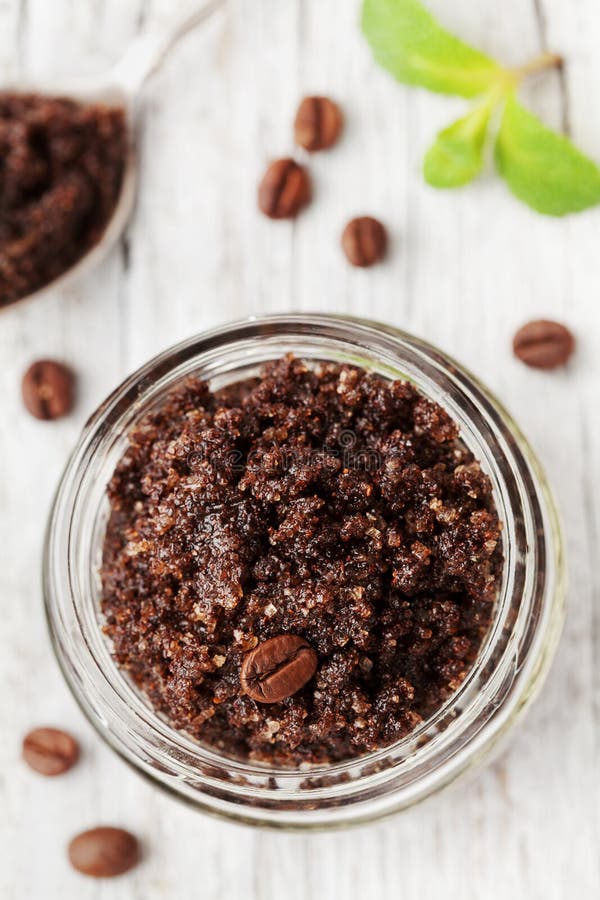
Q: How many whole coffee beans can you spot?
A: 8